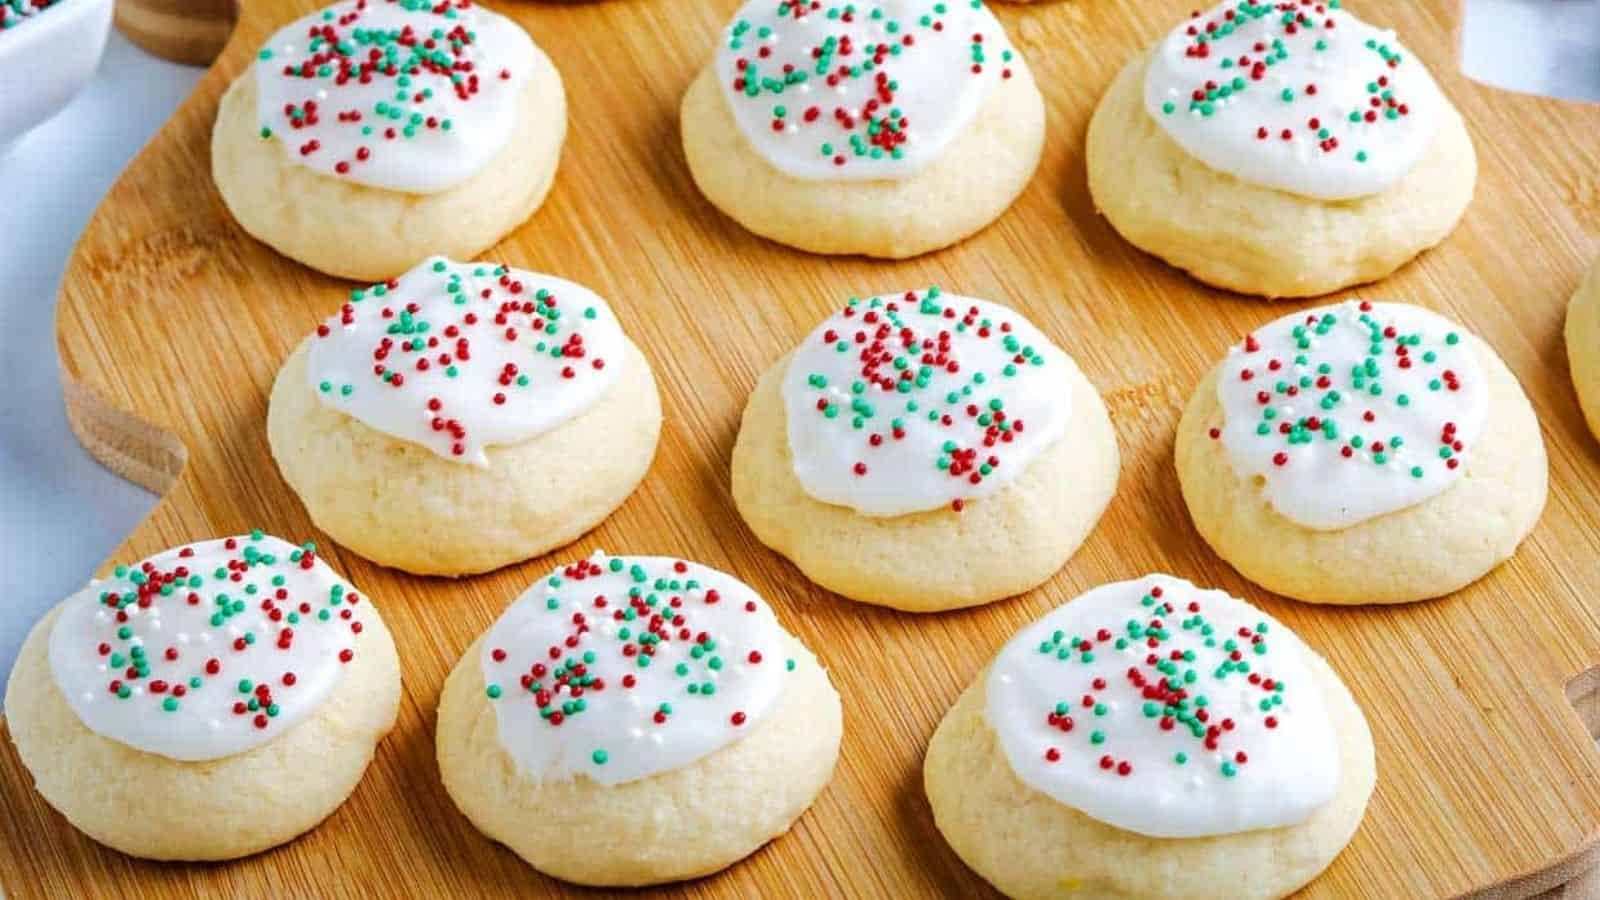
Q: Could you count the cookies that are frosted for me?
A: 9